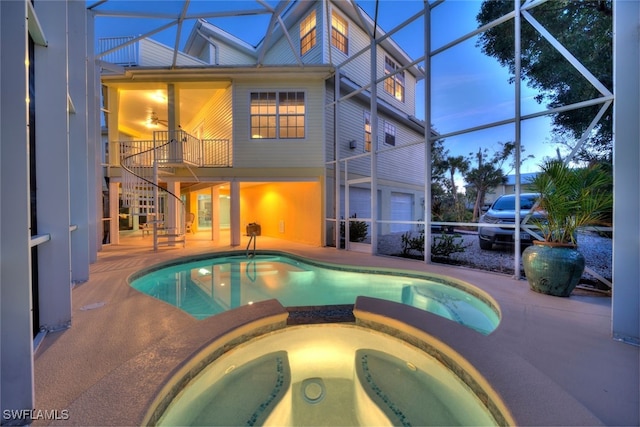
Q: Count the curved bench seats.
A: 2